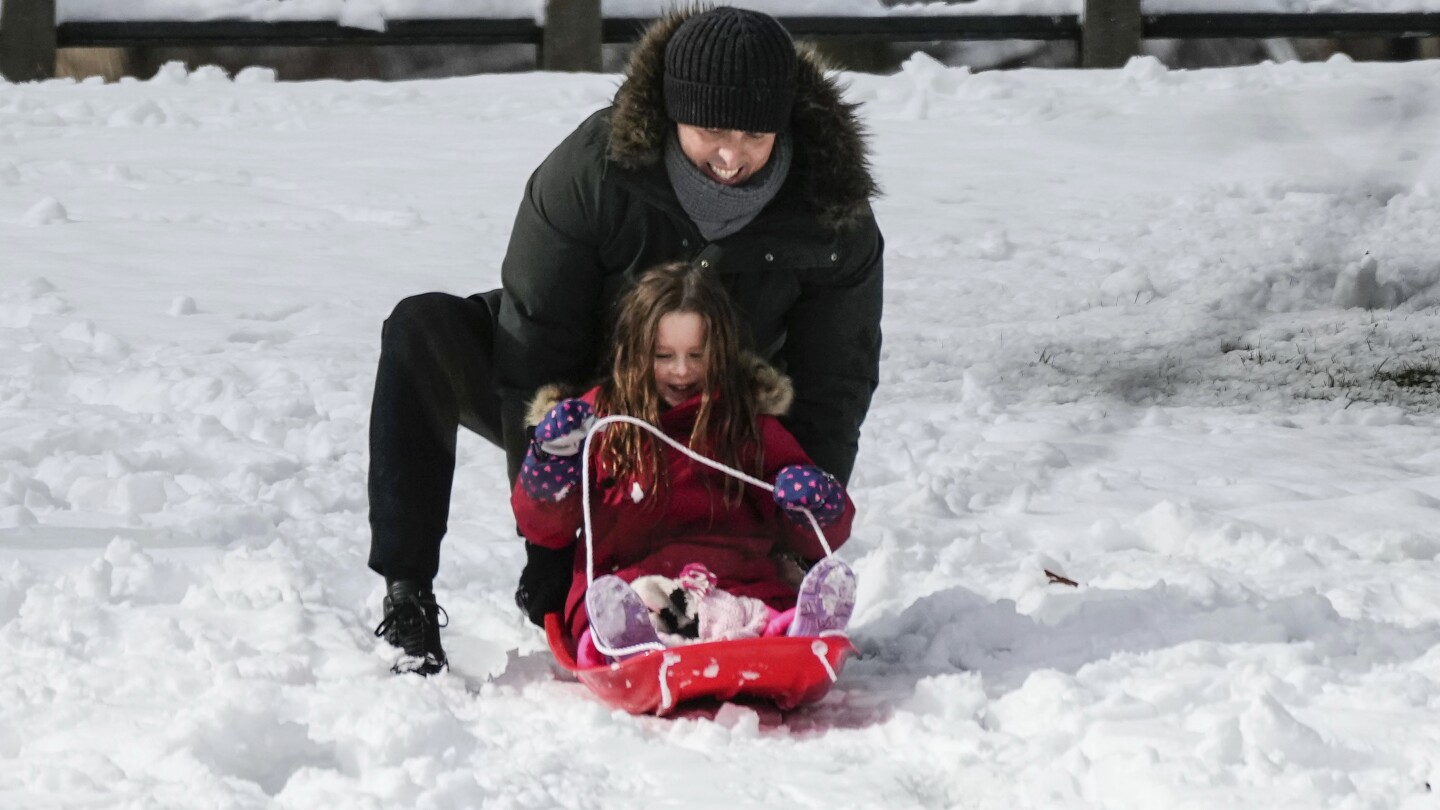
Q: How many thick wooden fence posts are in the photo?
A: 3